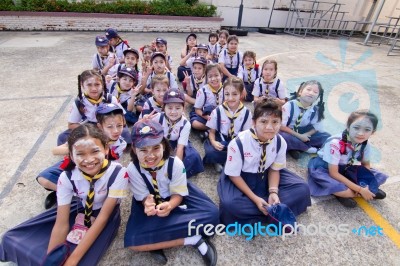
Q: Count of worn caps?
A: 12